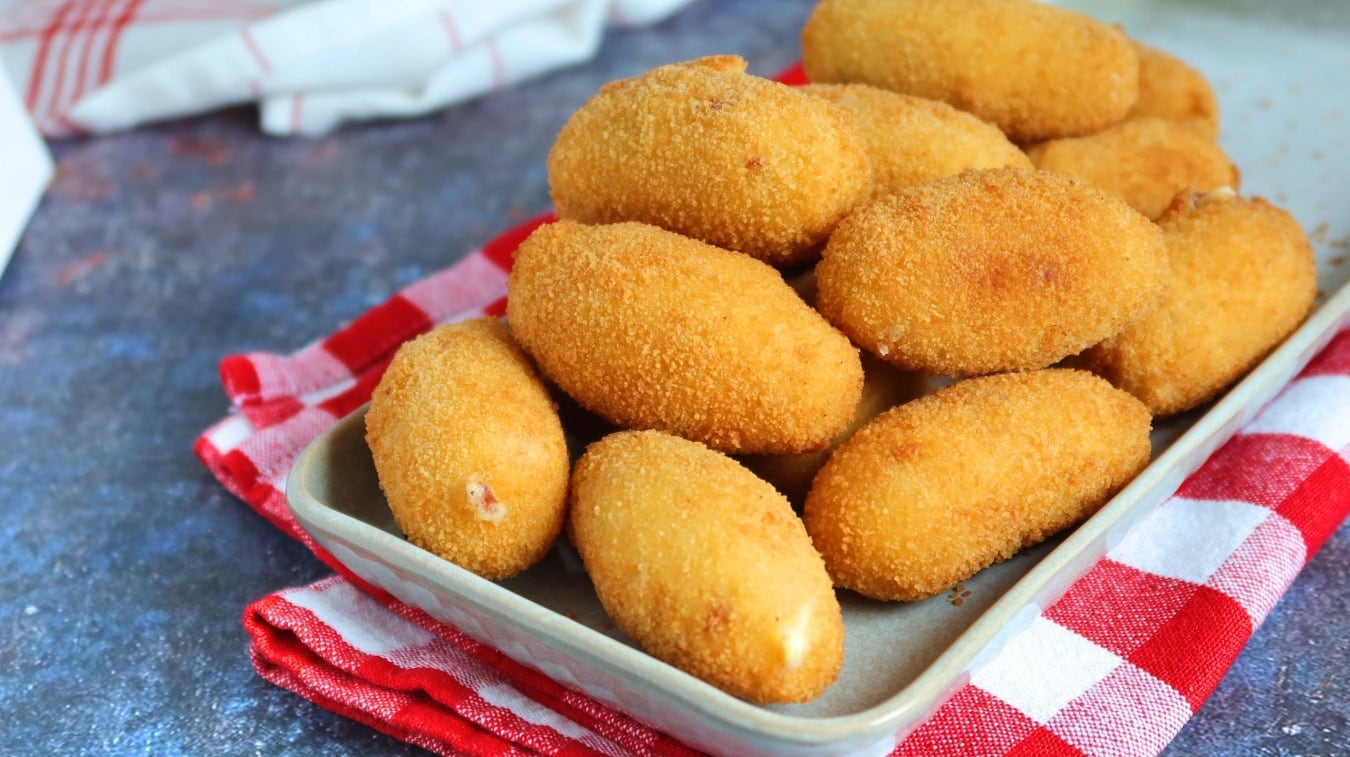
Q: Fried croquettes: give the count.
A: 12